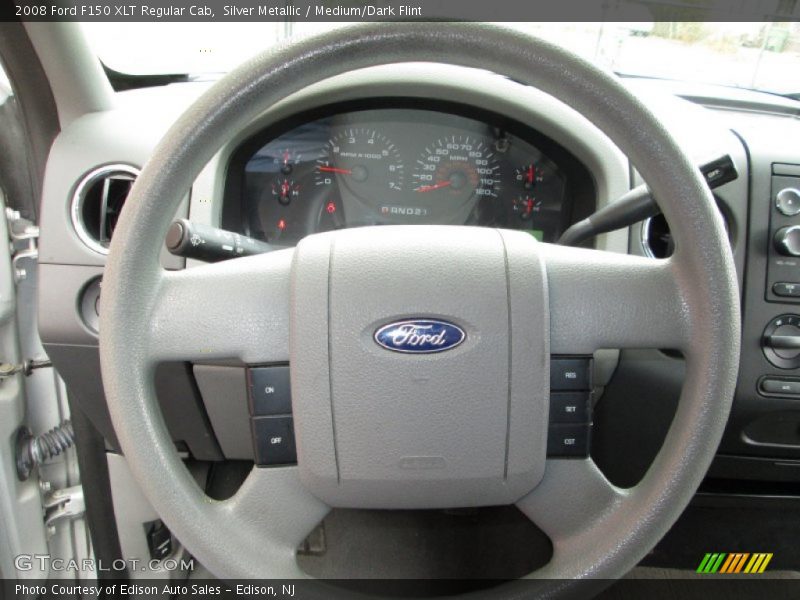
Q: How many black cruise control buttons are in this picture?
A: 5